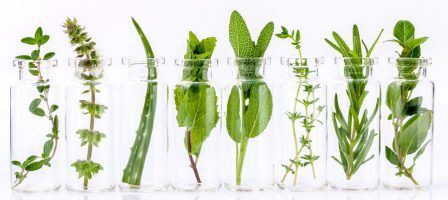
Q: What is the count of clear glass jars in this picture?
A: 8